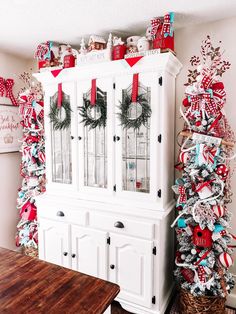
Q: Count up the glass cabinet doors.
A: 3